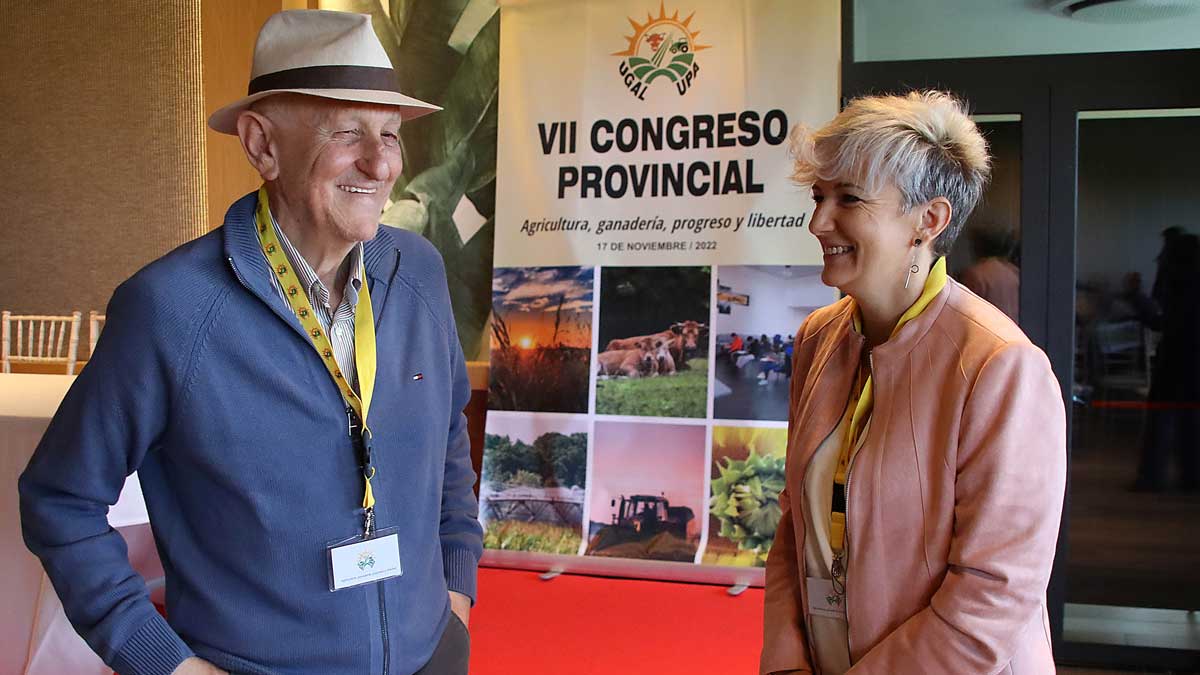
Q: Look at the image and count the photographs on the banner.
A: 6